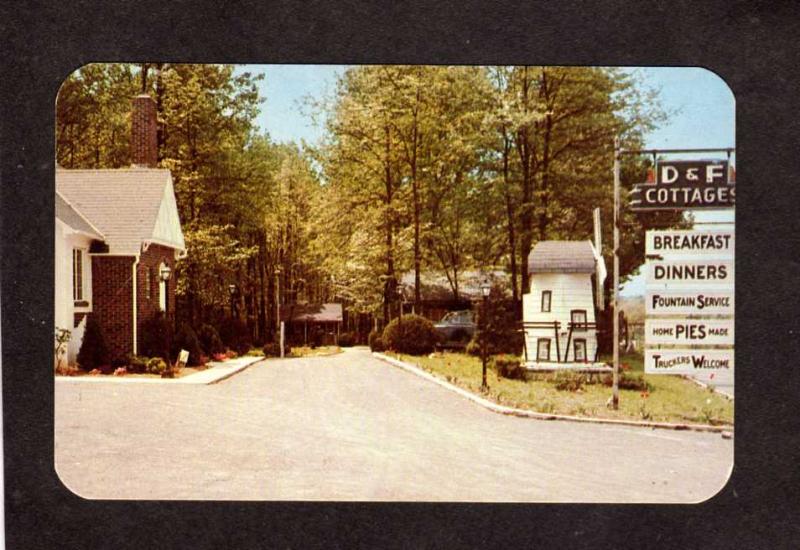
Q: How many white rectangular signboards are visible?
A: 5